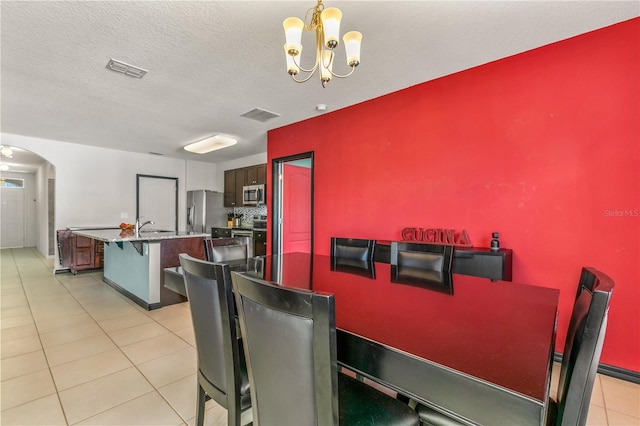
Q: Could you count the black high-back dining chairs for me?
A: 6